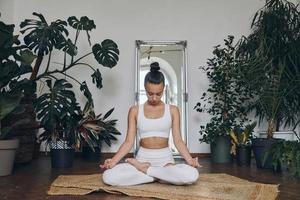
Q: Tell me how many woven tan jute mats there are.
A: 1